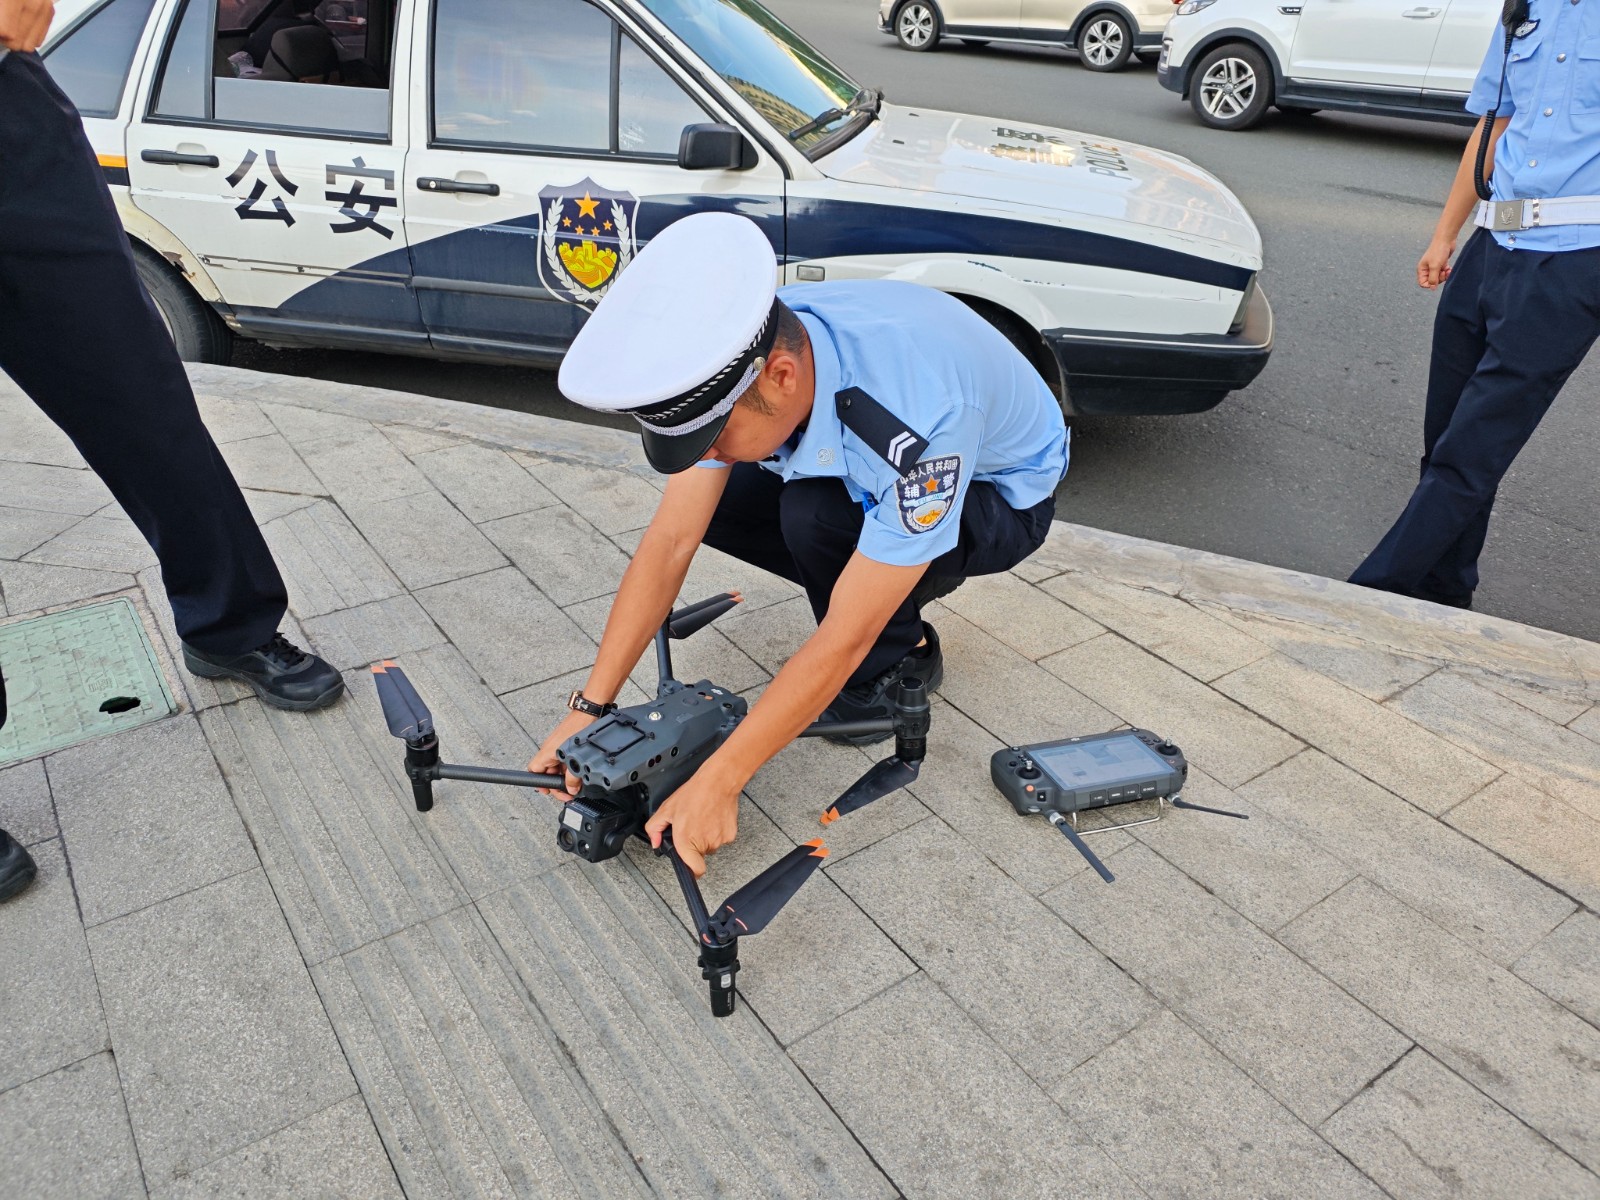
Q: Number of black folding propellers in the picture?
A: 4